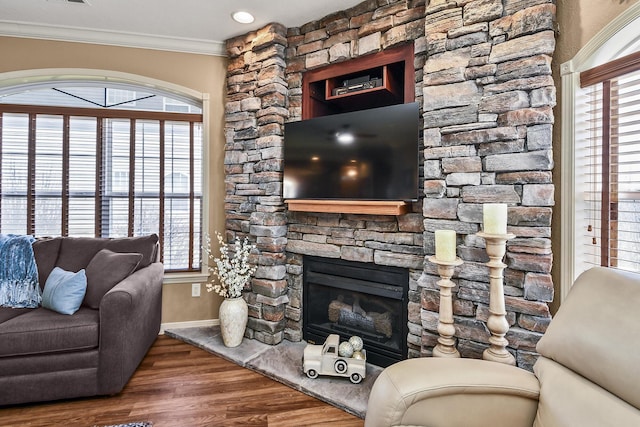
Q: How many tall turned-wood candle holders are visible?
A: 2